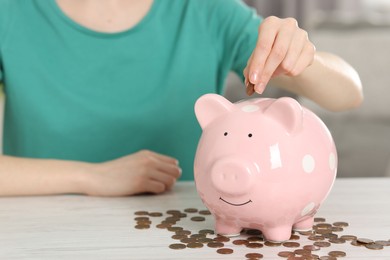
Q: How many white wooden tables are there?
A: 1